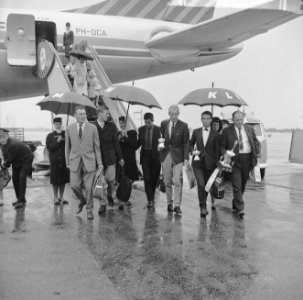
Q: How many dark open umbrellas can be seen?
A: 3